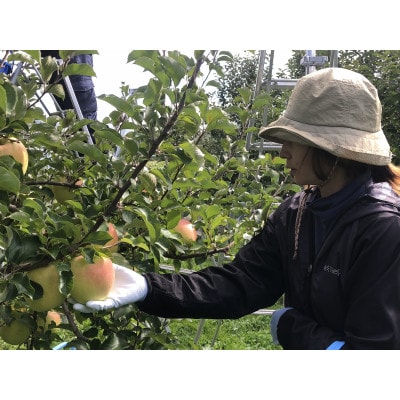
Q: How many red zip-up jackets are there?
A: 0